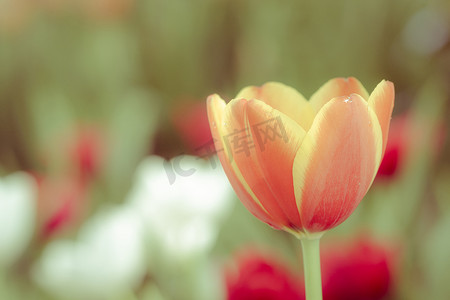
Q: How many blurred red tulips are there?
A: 6